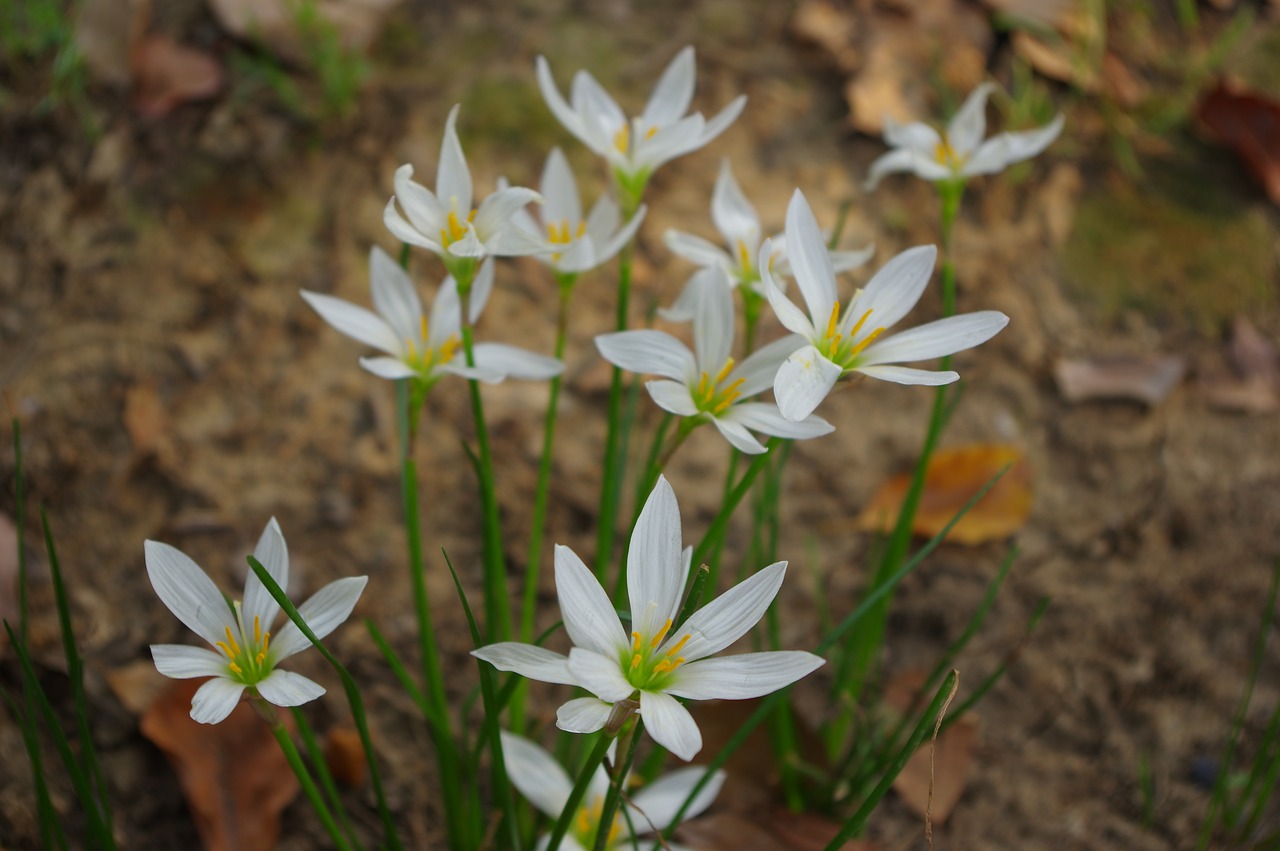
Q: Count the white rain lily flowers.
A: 11